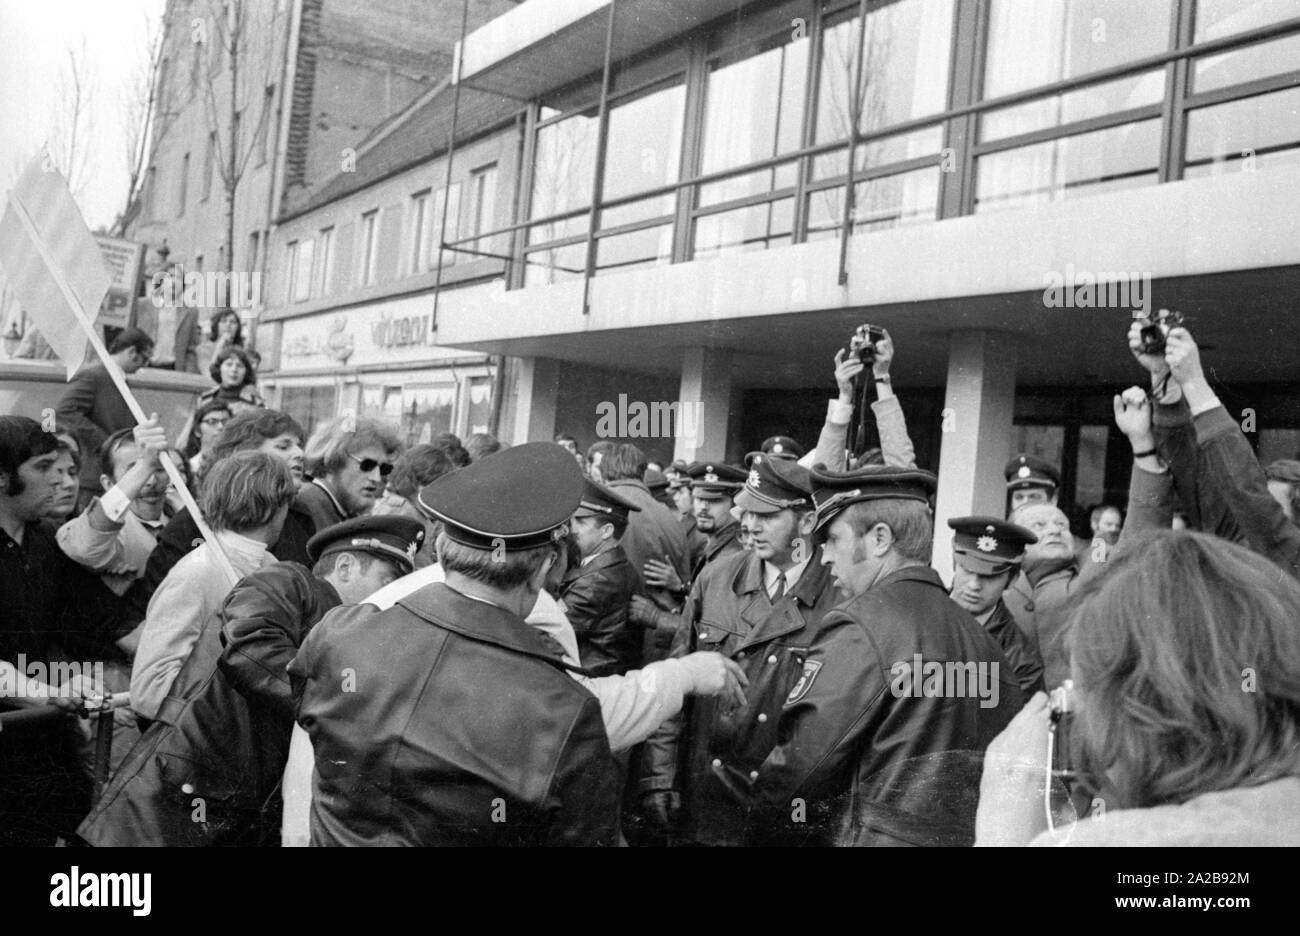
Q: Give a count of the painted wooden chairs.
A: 0